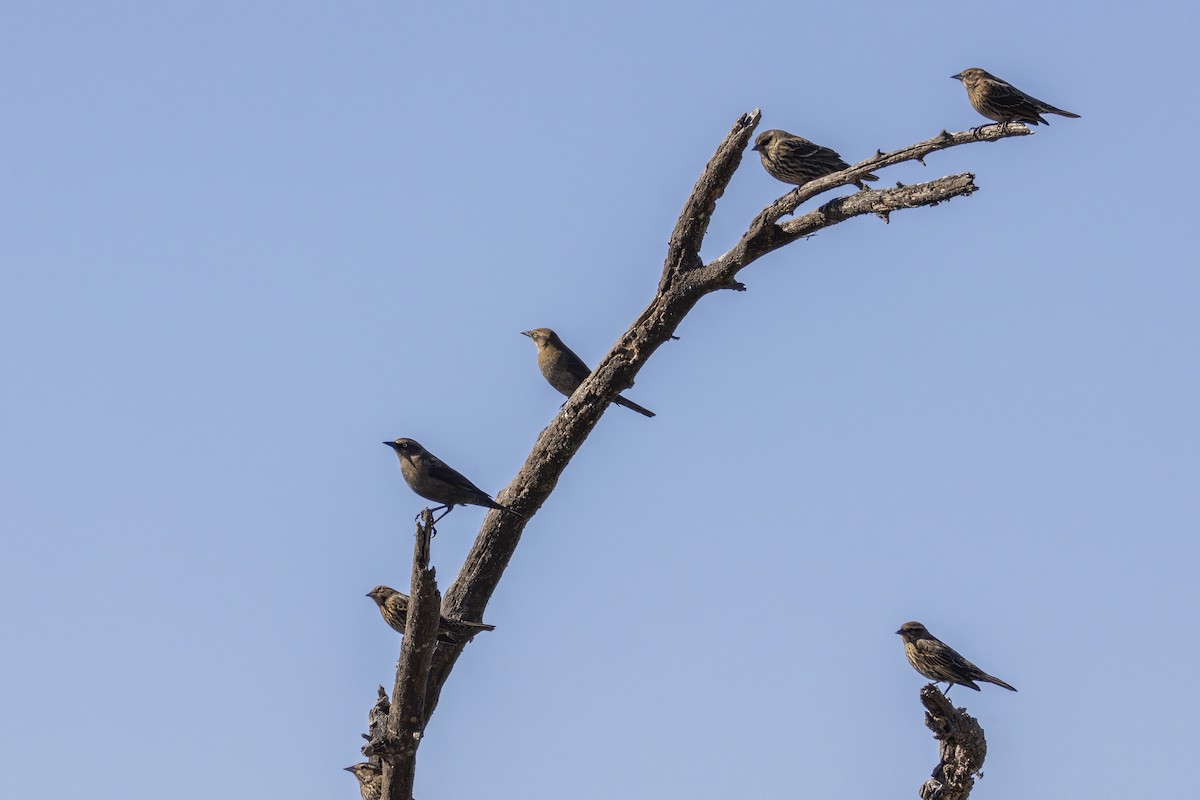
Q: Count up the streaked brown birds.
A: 5